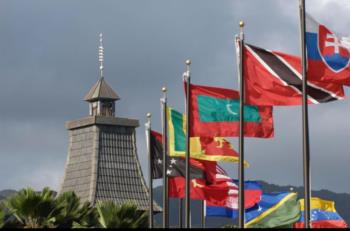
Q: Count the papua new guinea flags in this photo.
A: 1